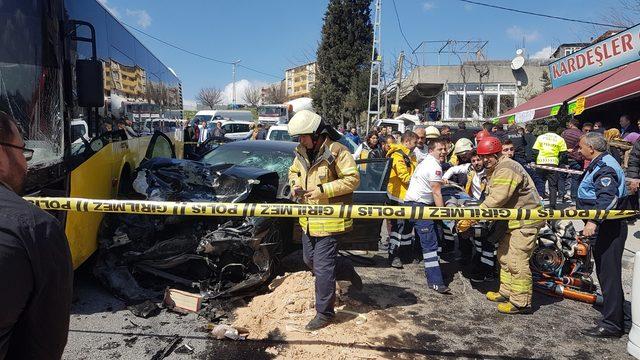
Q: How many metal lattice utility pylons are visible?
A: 1